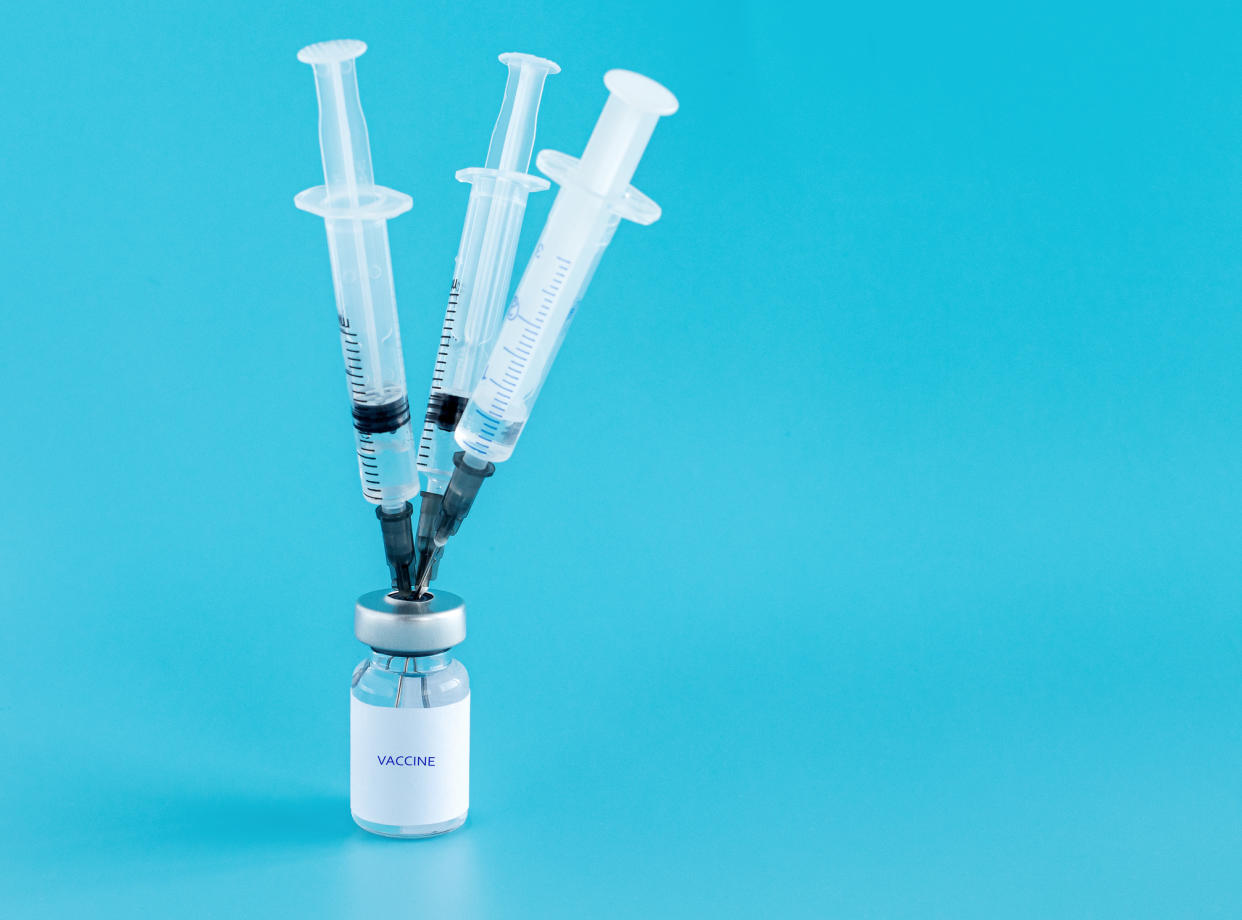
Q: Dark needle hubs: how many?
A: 3